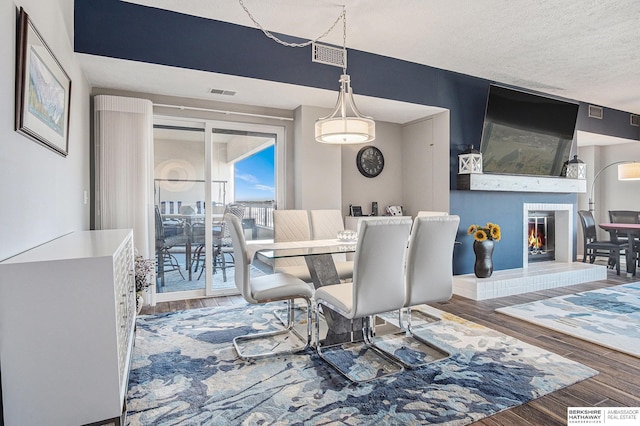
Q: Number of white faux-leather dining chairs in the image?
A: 6